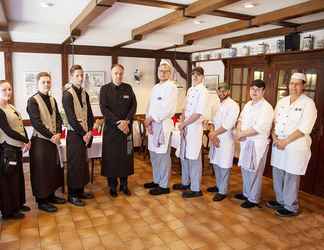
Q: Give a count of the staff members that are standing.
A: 9